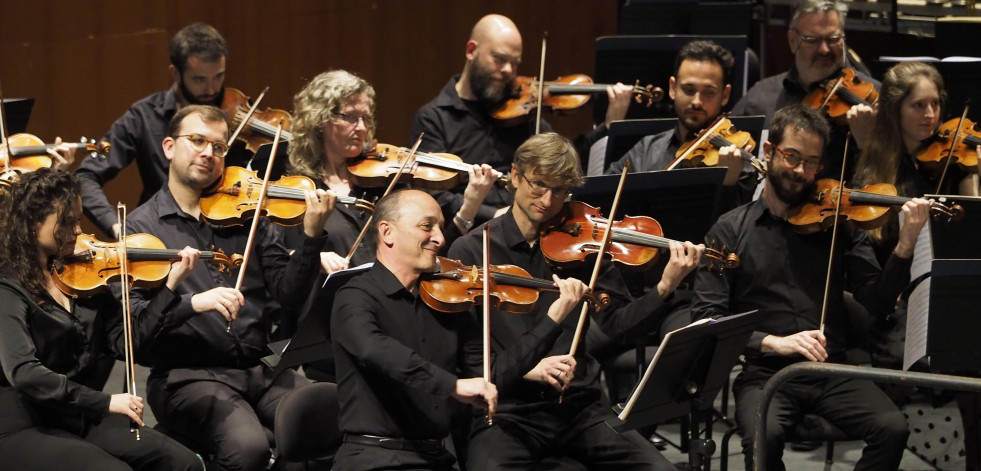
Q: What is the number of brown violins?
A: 12